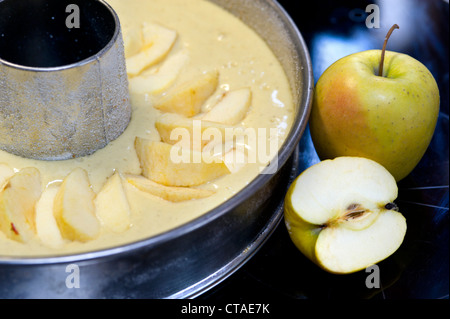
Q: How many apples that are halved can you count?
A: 1